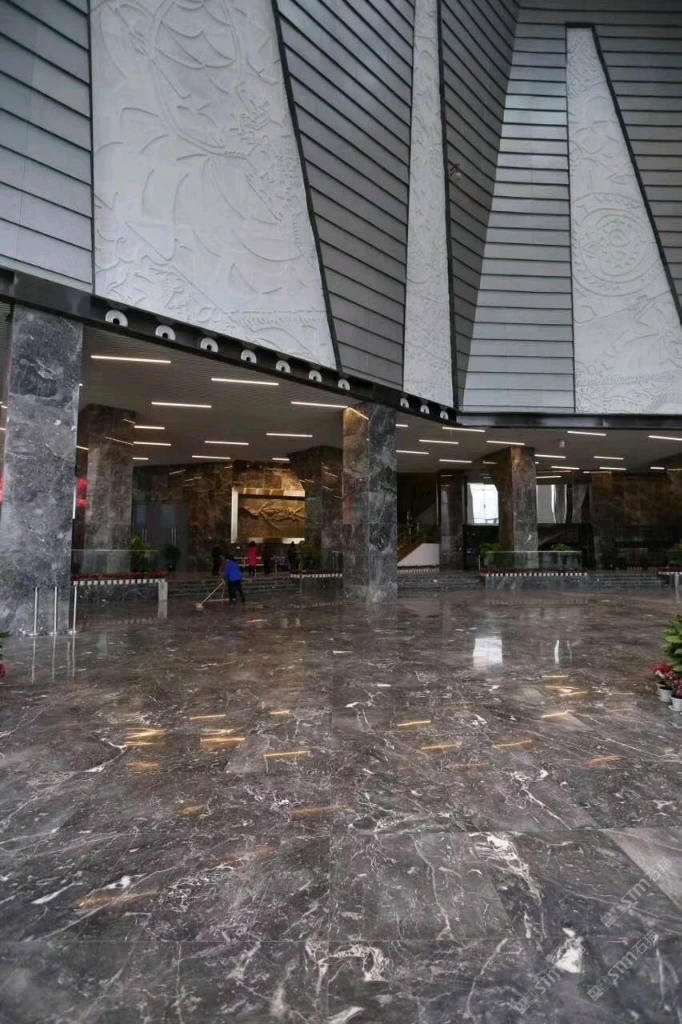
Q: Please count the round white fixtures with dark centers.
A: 10